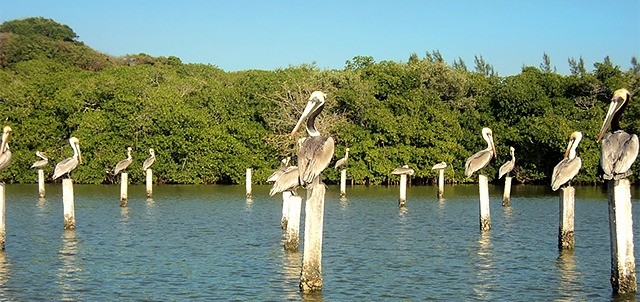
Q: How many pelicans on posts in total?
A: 15